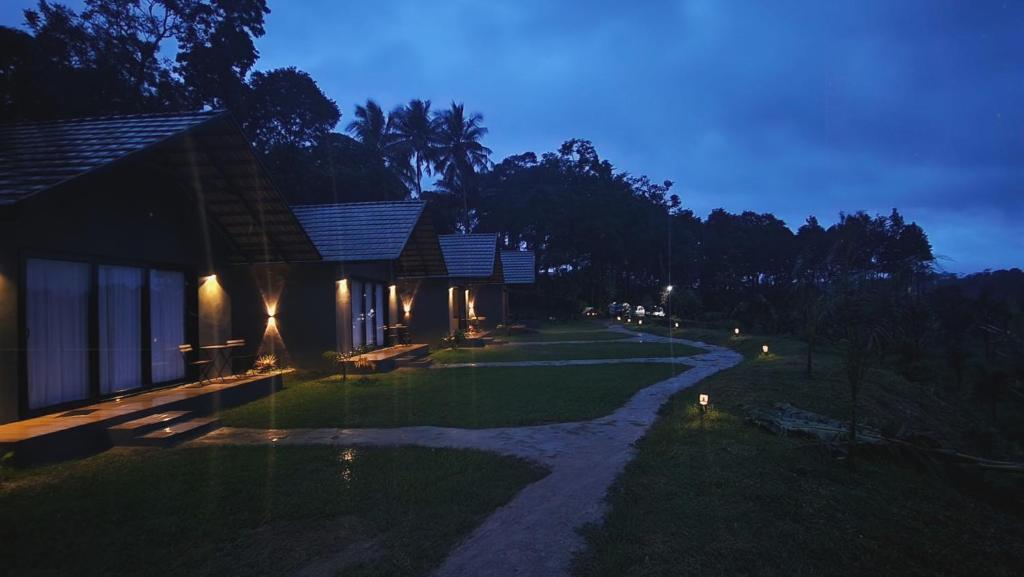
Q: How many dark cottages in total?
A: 4